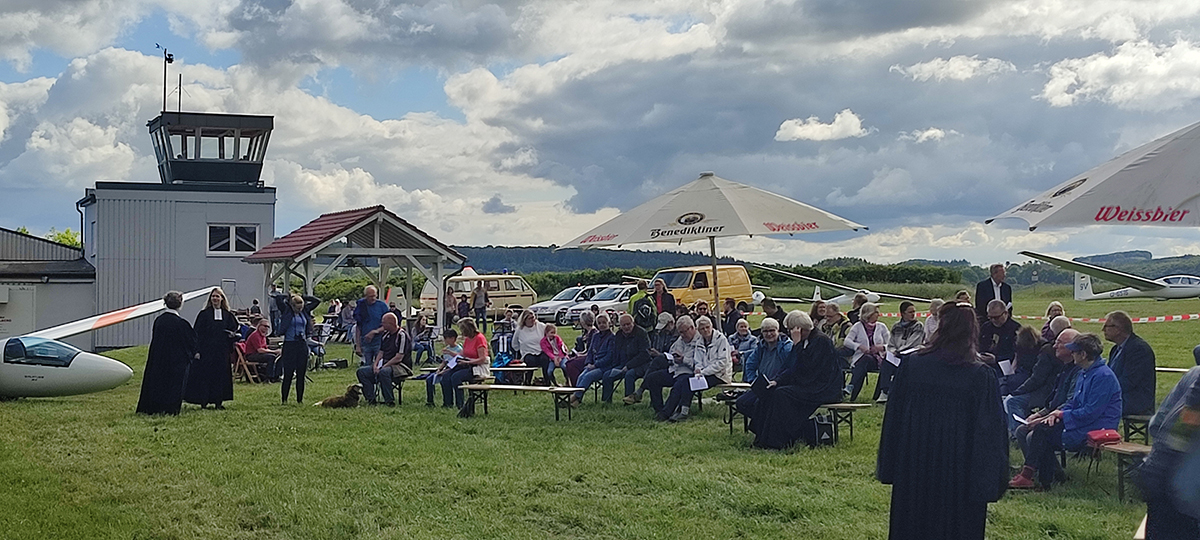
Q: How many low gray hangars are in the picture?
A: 1